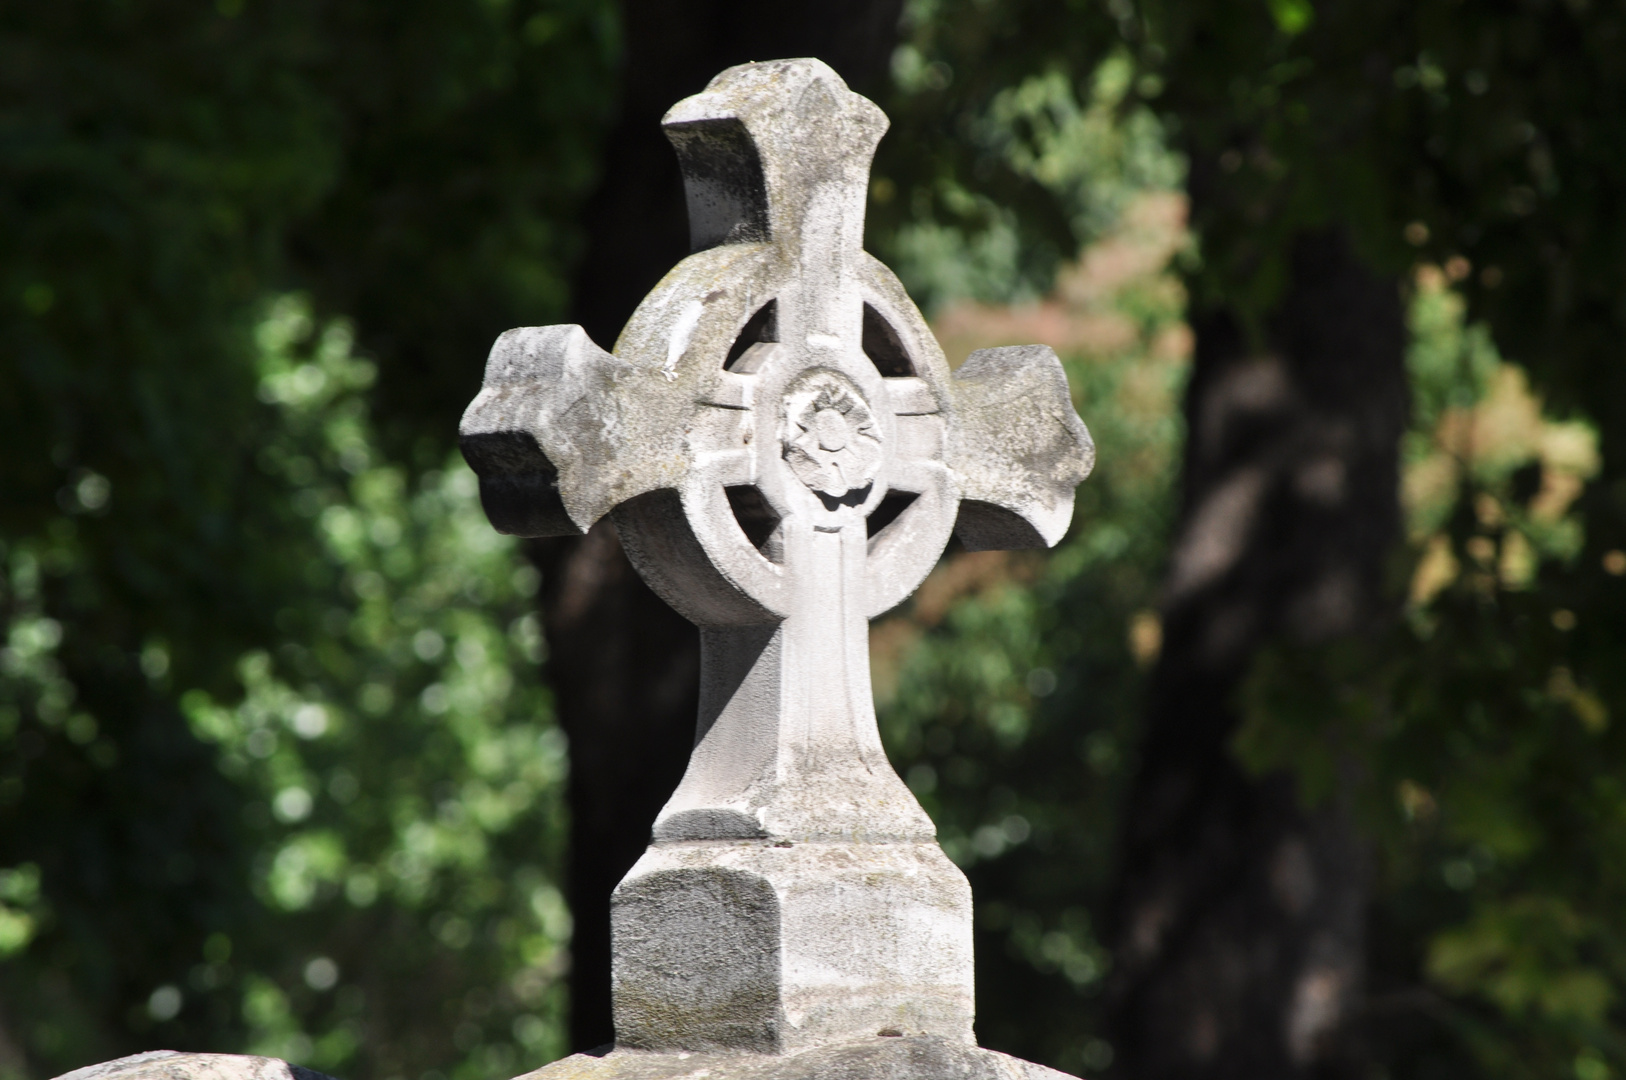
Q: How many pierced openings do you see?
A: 4